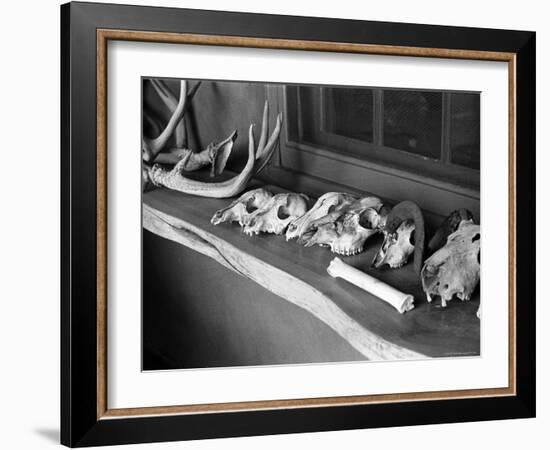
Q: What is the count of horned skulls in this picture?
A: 1